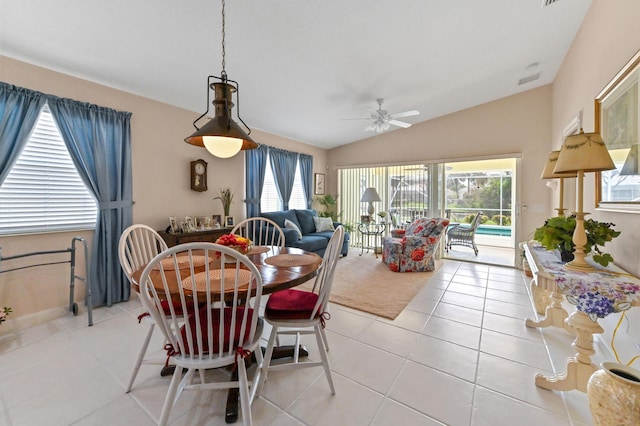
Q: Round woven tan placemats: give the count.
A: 4